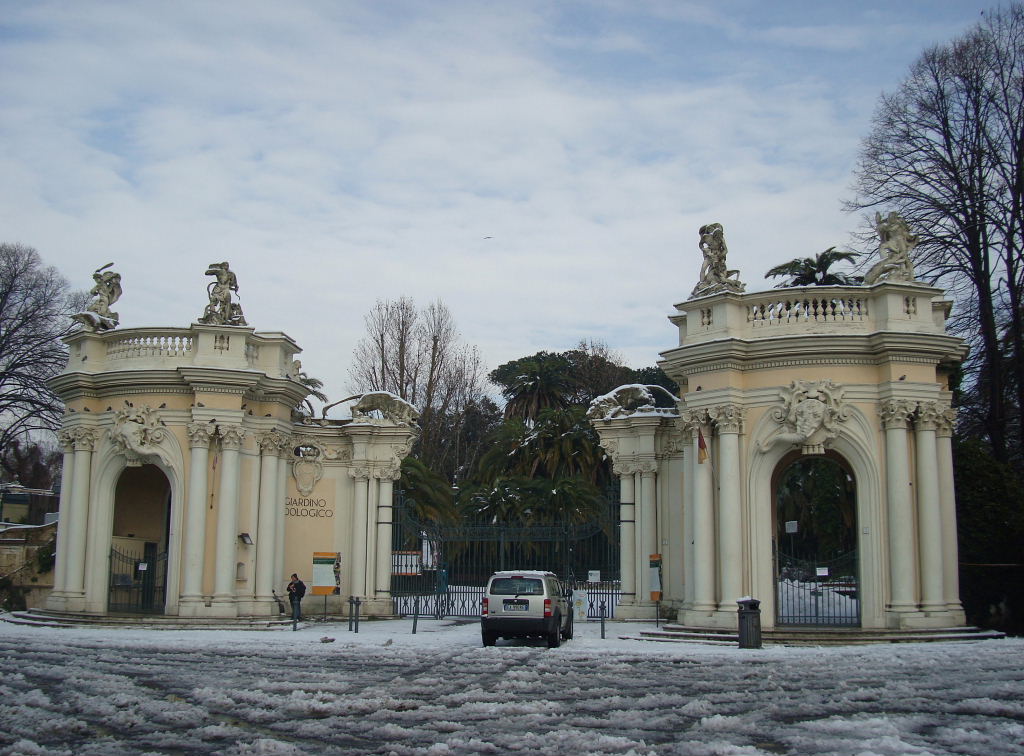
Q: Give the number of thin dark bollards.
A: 5